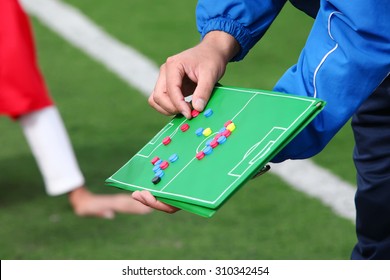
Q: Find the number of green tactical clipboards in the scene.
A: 1